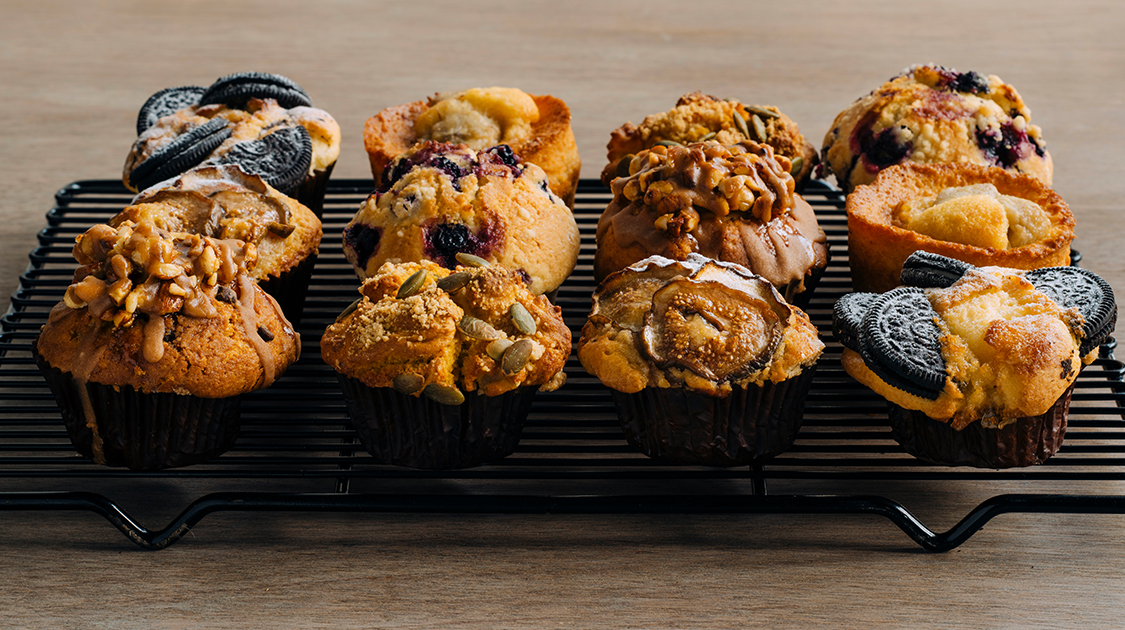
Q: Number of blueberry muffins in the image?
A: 2